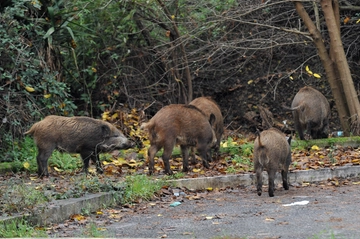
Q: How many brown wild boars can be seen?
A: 5